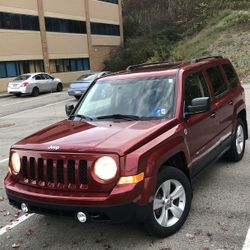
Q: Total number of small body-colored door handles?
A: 2